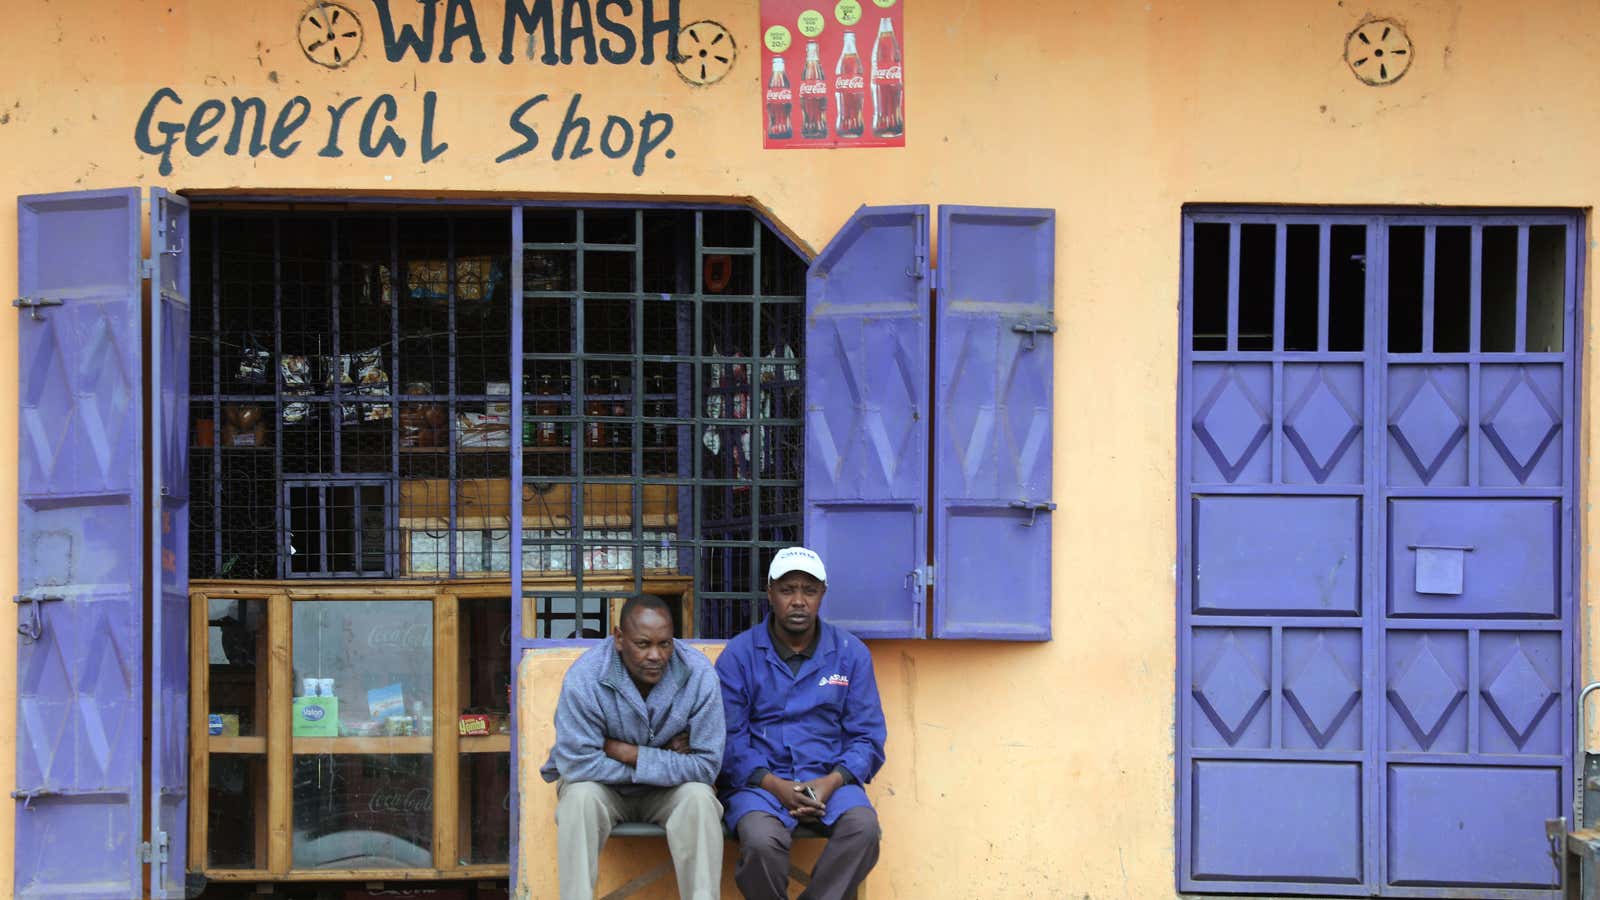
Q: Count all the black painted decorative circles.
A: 3